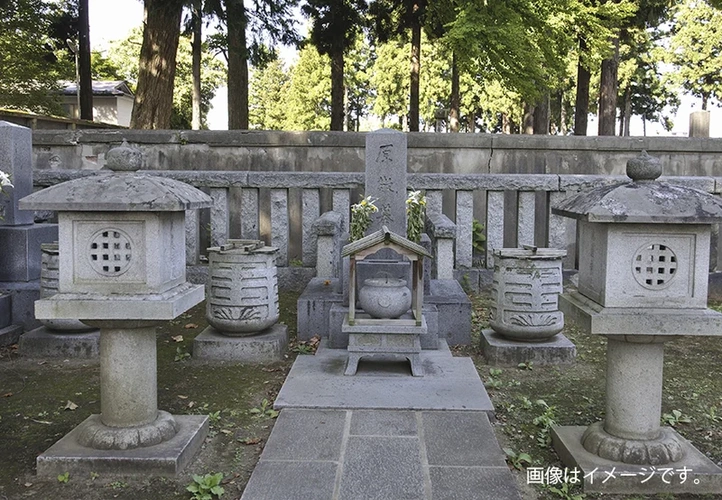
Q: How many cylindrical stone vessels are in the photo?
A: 3